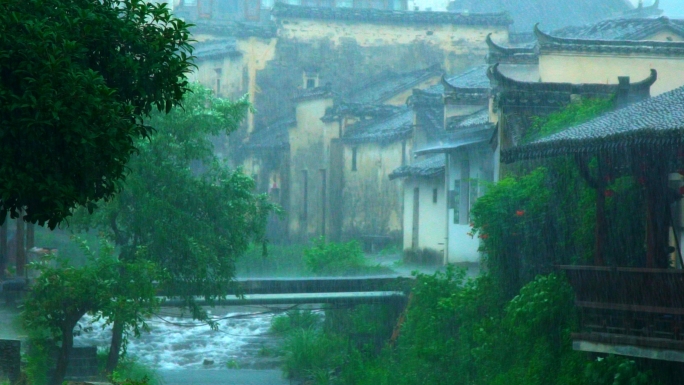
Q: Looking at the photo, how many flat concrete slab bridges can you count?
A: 1